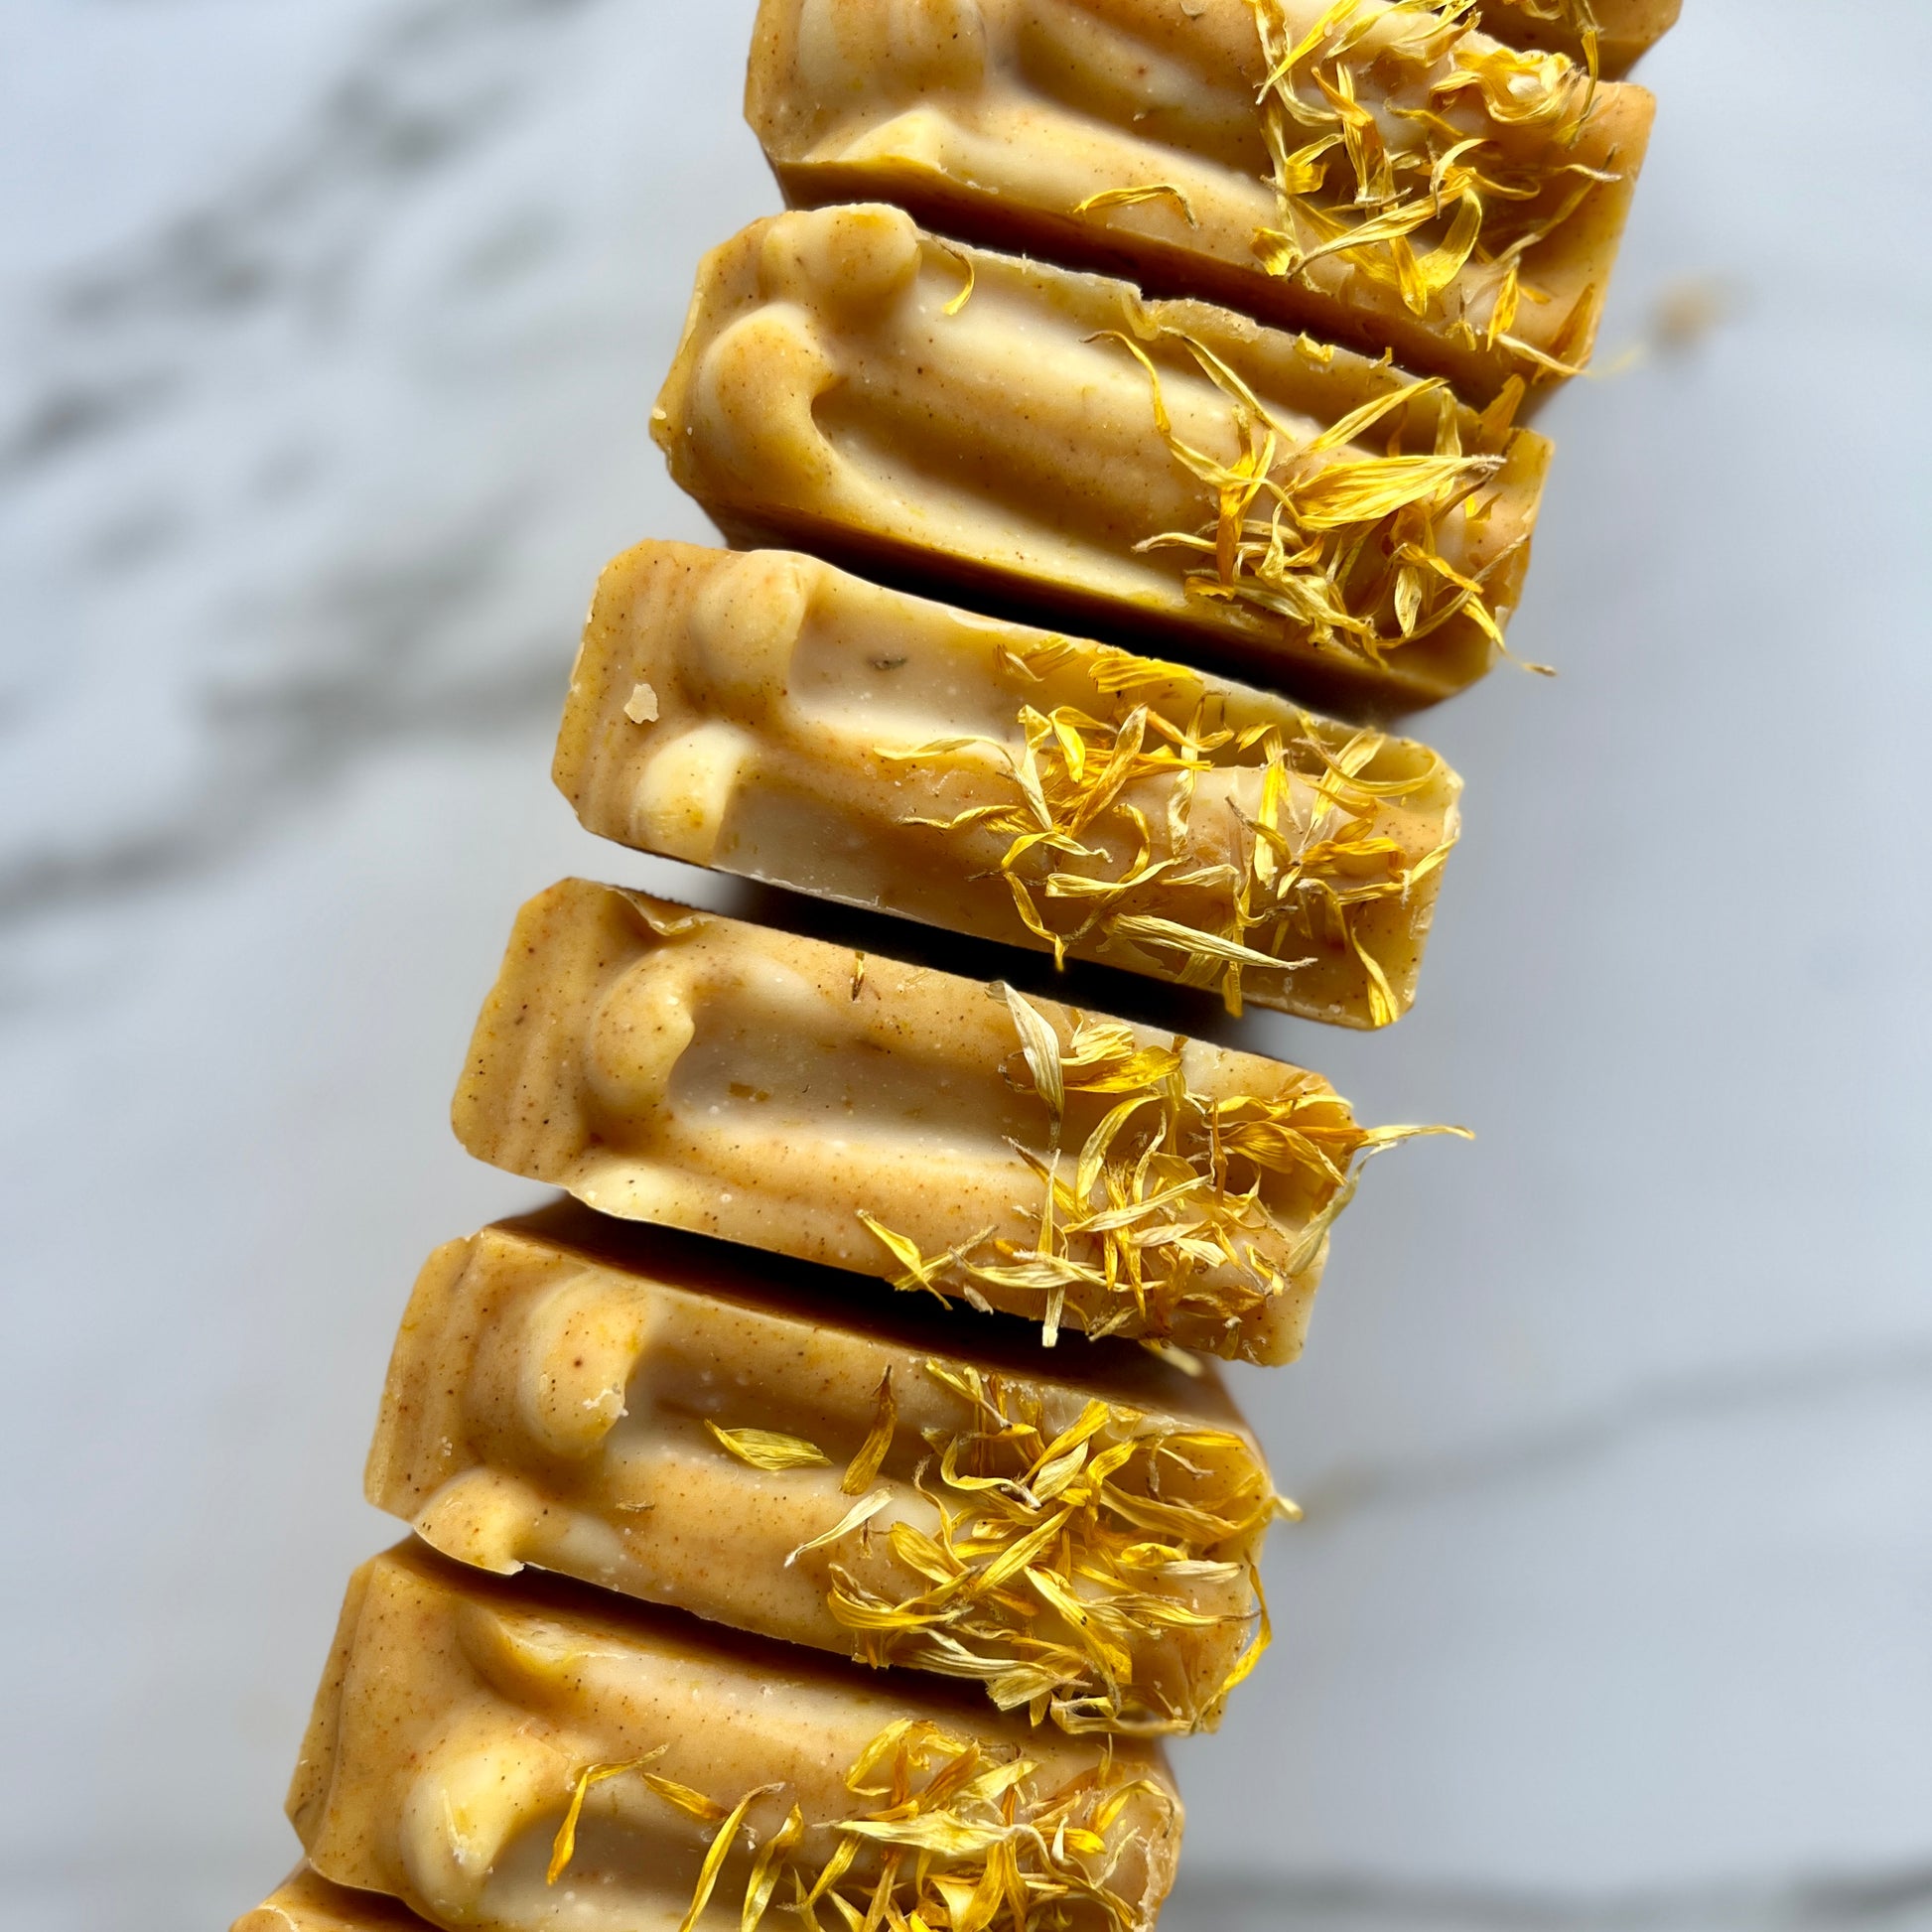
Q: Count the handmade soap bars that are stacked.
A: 8